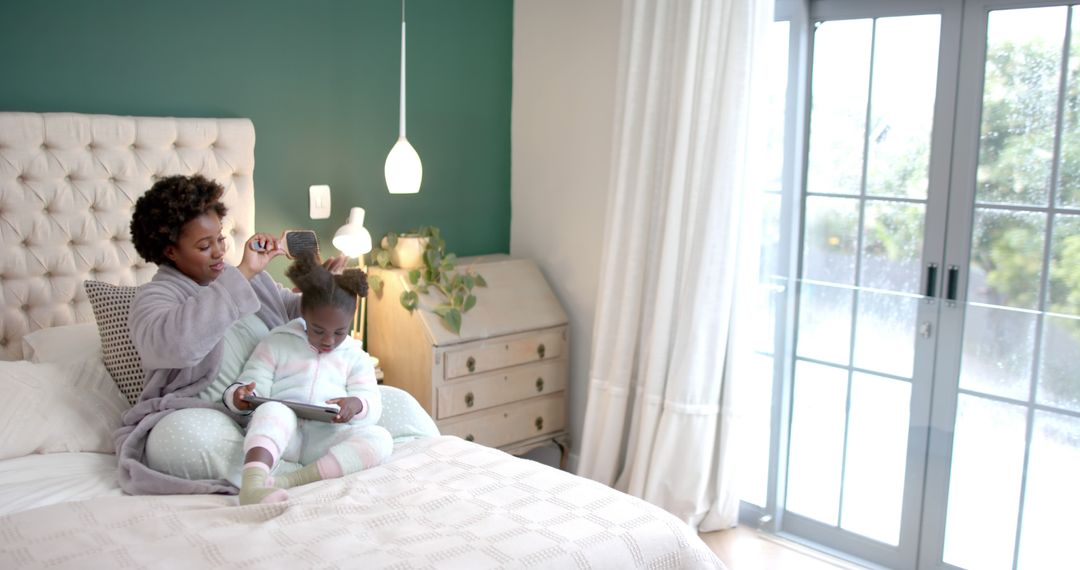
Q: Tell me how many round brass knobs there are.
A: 6